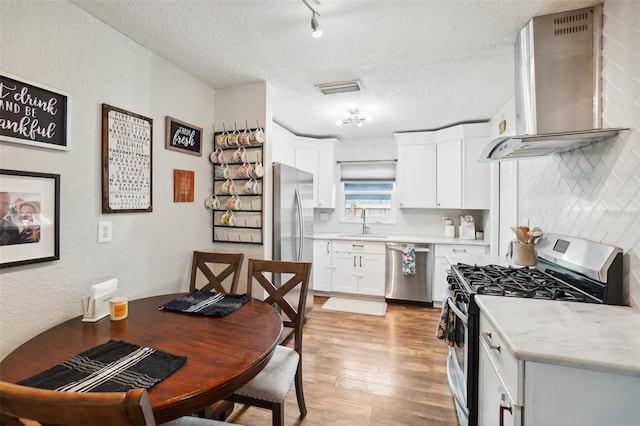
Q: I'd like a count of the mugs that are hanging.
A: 14